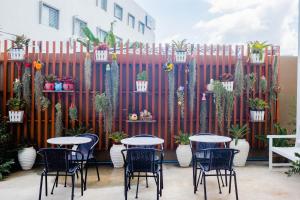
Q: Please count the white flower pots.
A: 12